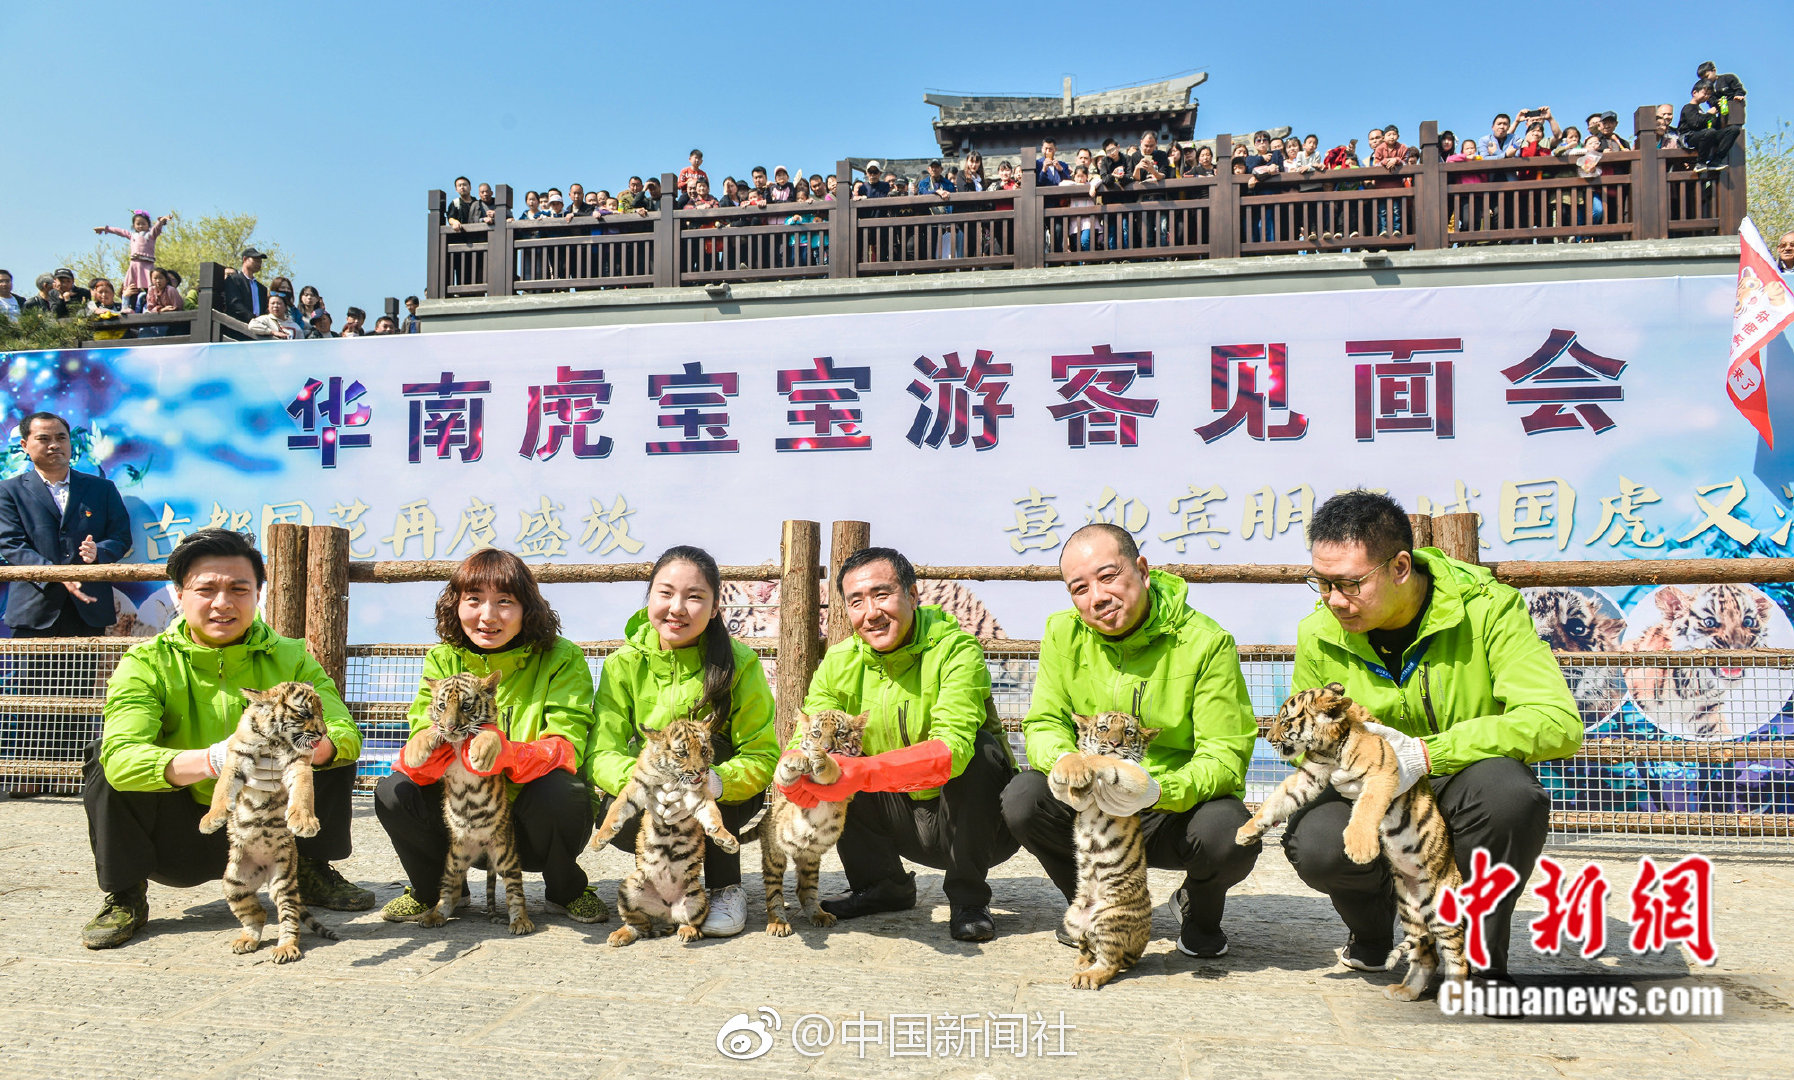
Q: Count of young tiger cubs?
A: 6